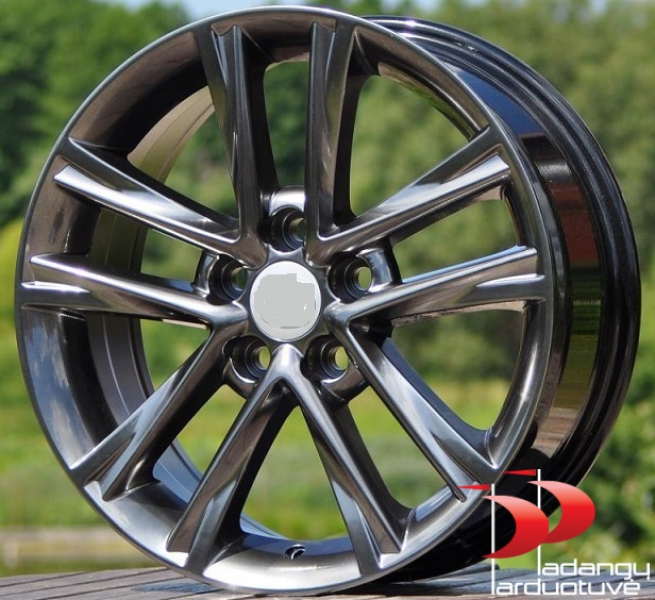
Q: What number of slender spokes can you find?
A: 10